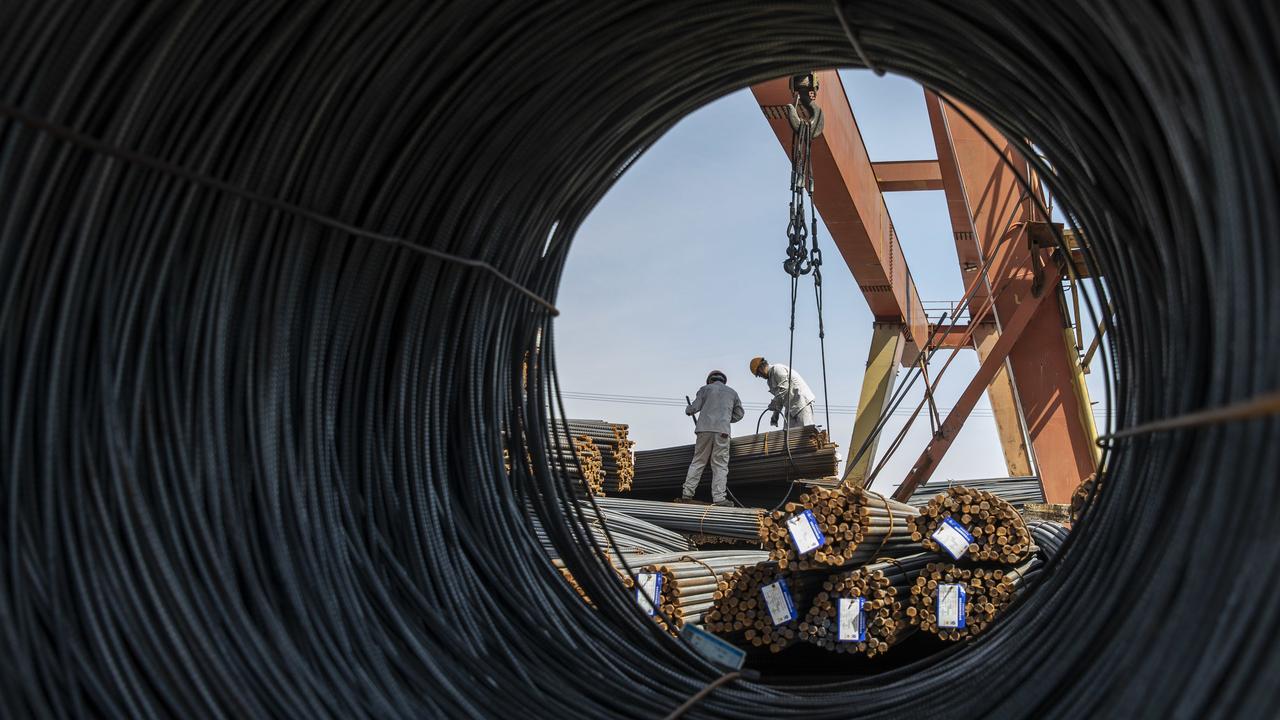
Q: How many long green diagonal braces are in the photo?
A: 0